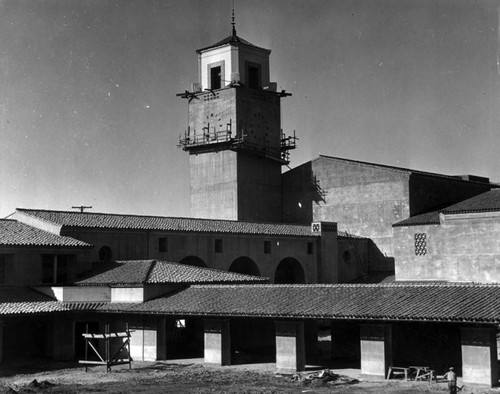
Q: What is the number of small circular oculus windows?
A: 2